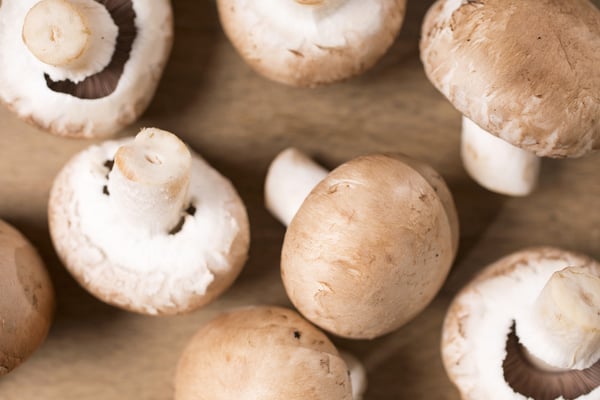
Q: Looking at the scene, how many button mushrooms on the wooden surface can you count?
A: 8